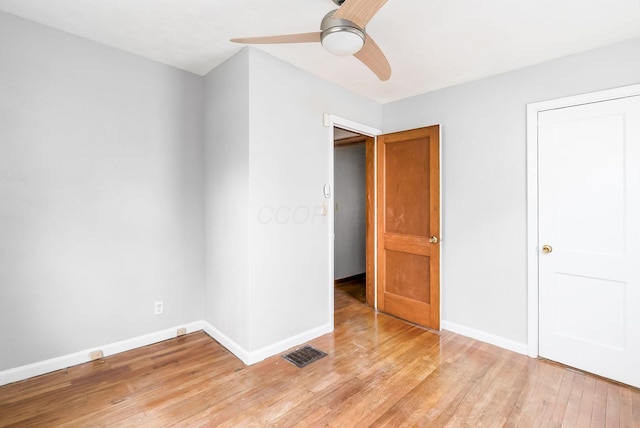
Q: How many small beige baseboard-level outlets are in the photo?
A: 2